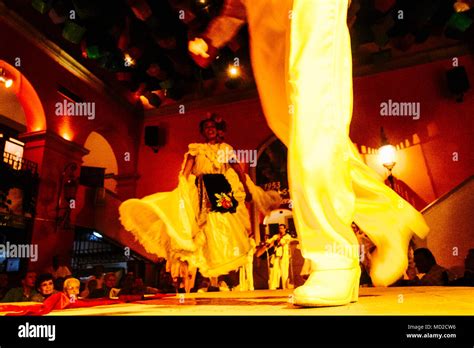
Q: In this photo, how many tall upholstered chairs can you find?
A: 0